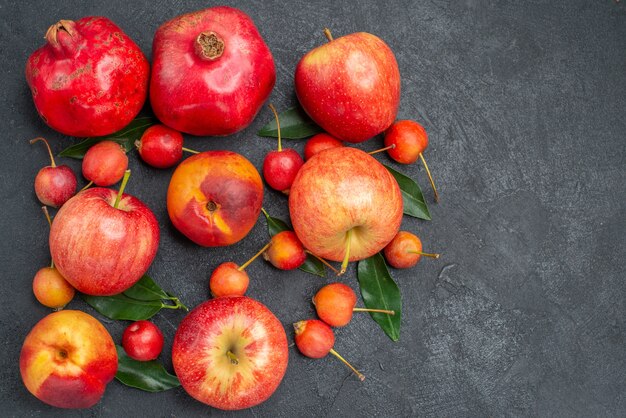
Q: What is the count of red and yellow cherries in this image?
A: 13